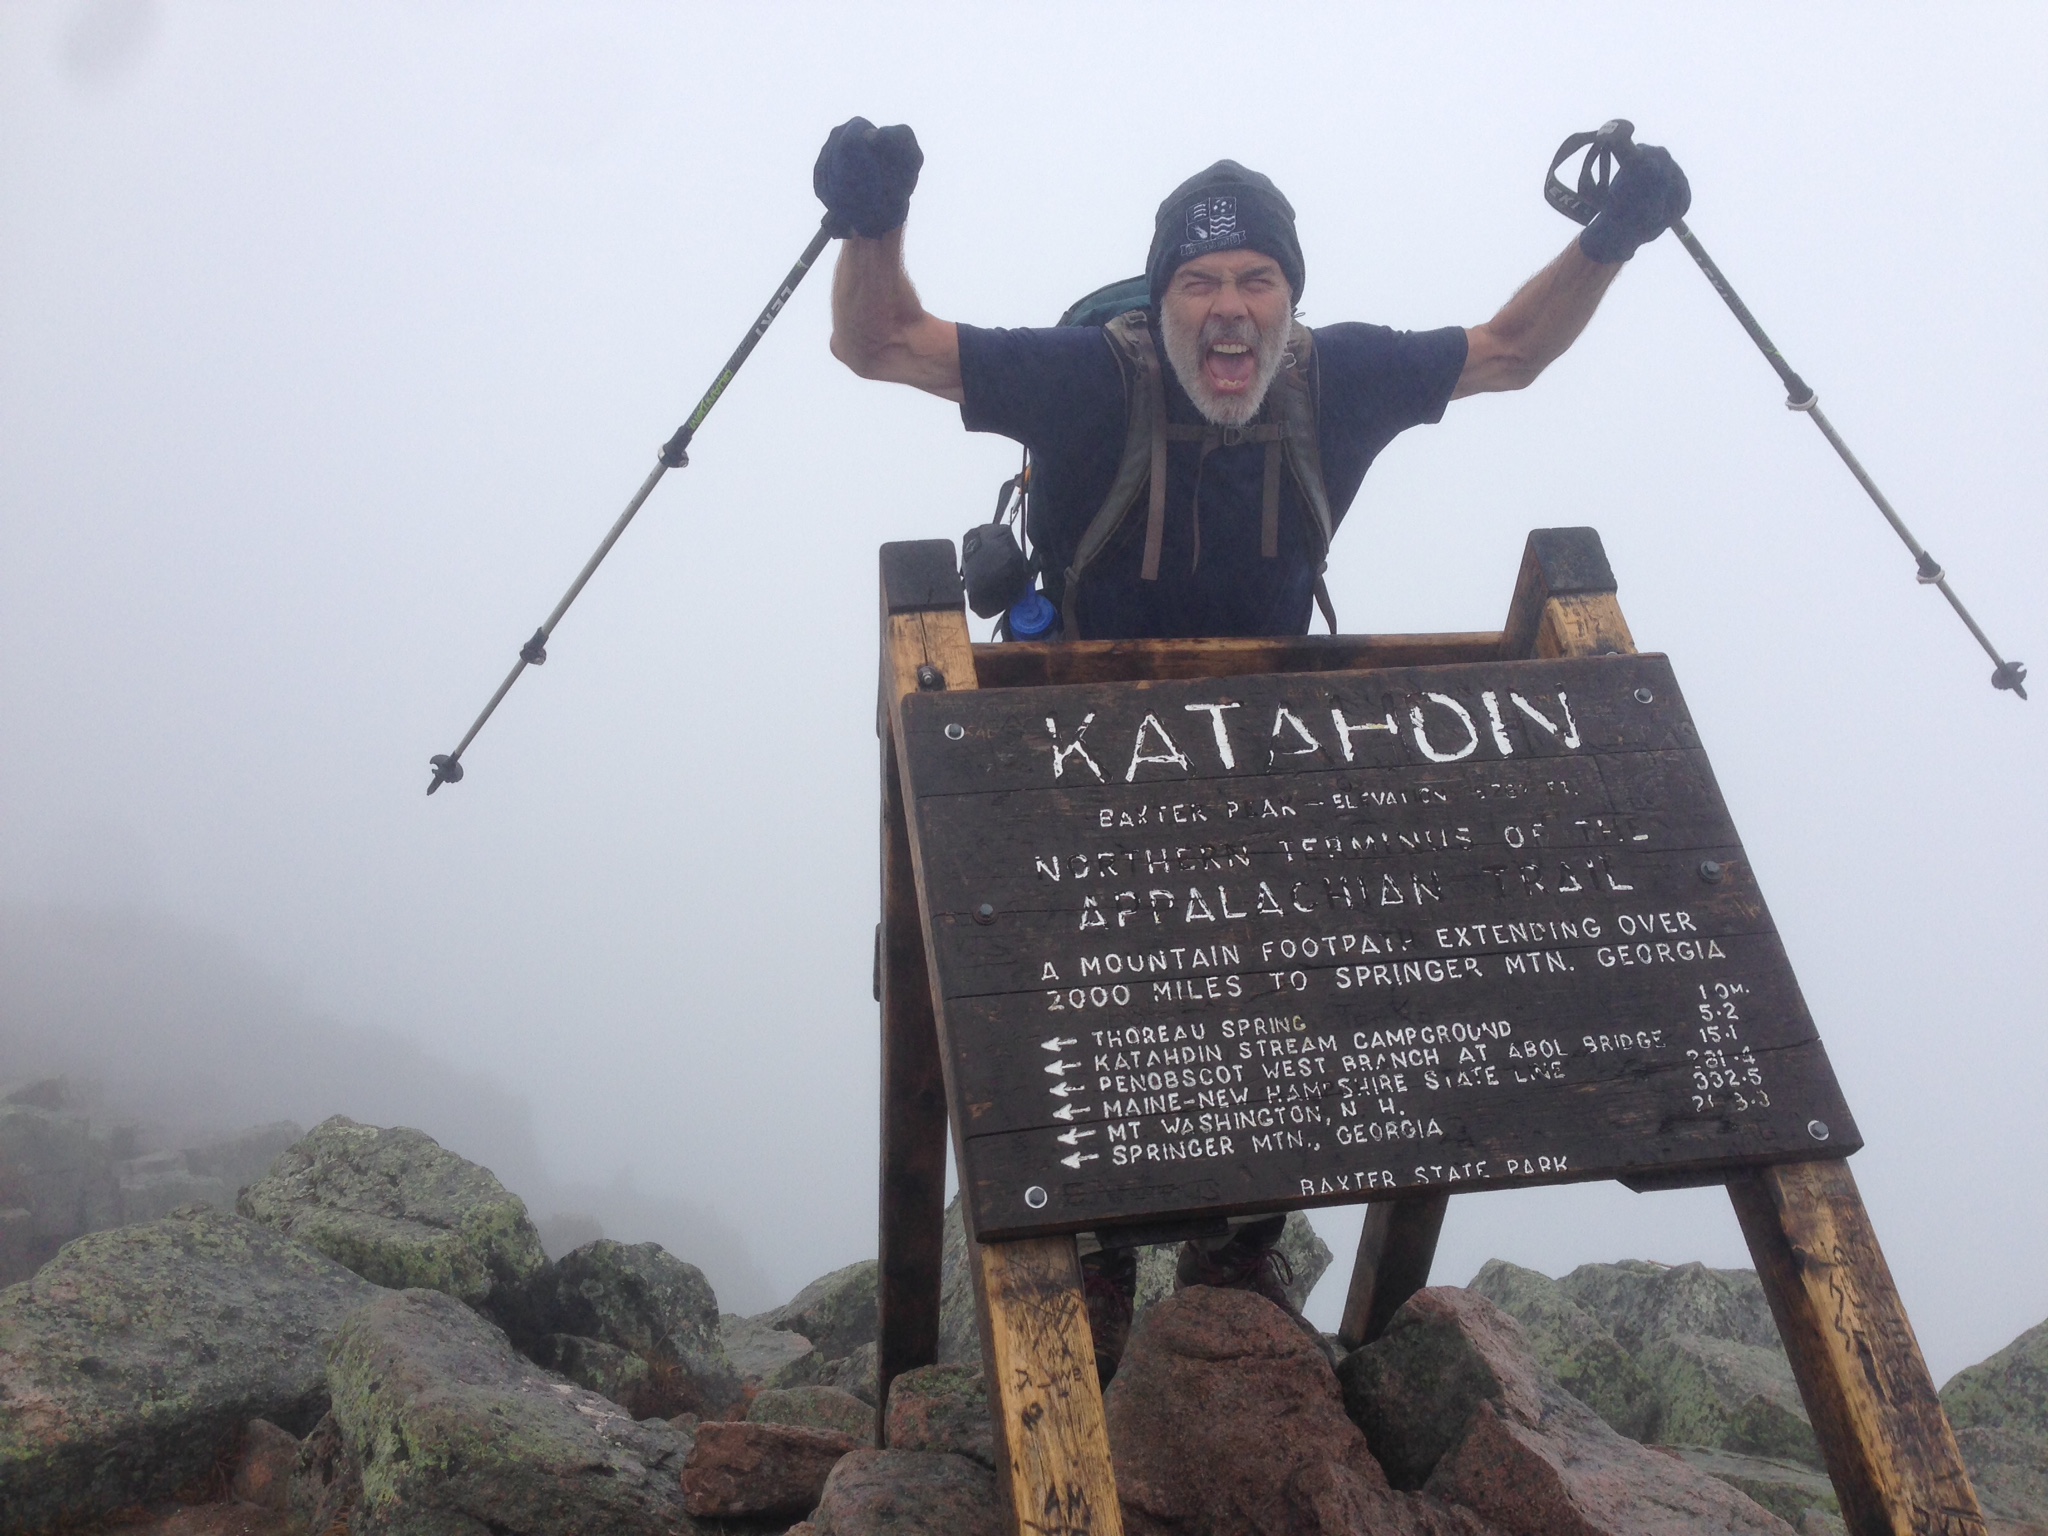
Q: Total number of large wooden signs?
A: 1